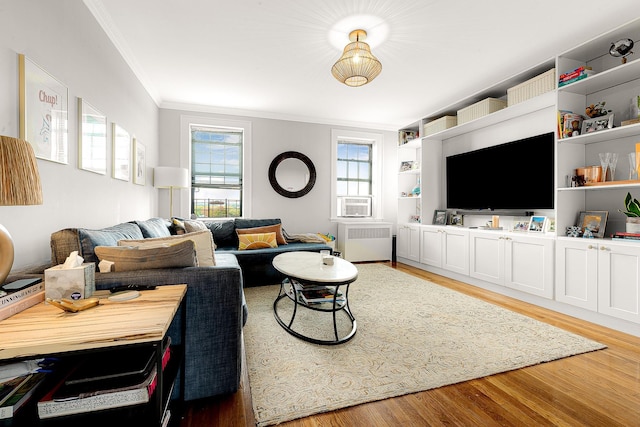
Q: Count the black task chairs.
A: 0